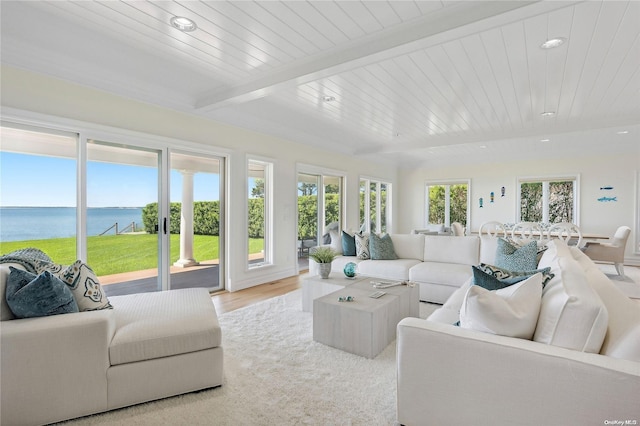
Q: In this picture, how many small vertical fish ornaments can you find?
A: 3